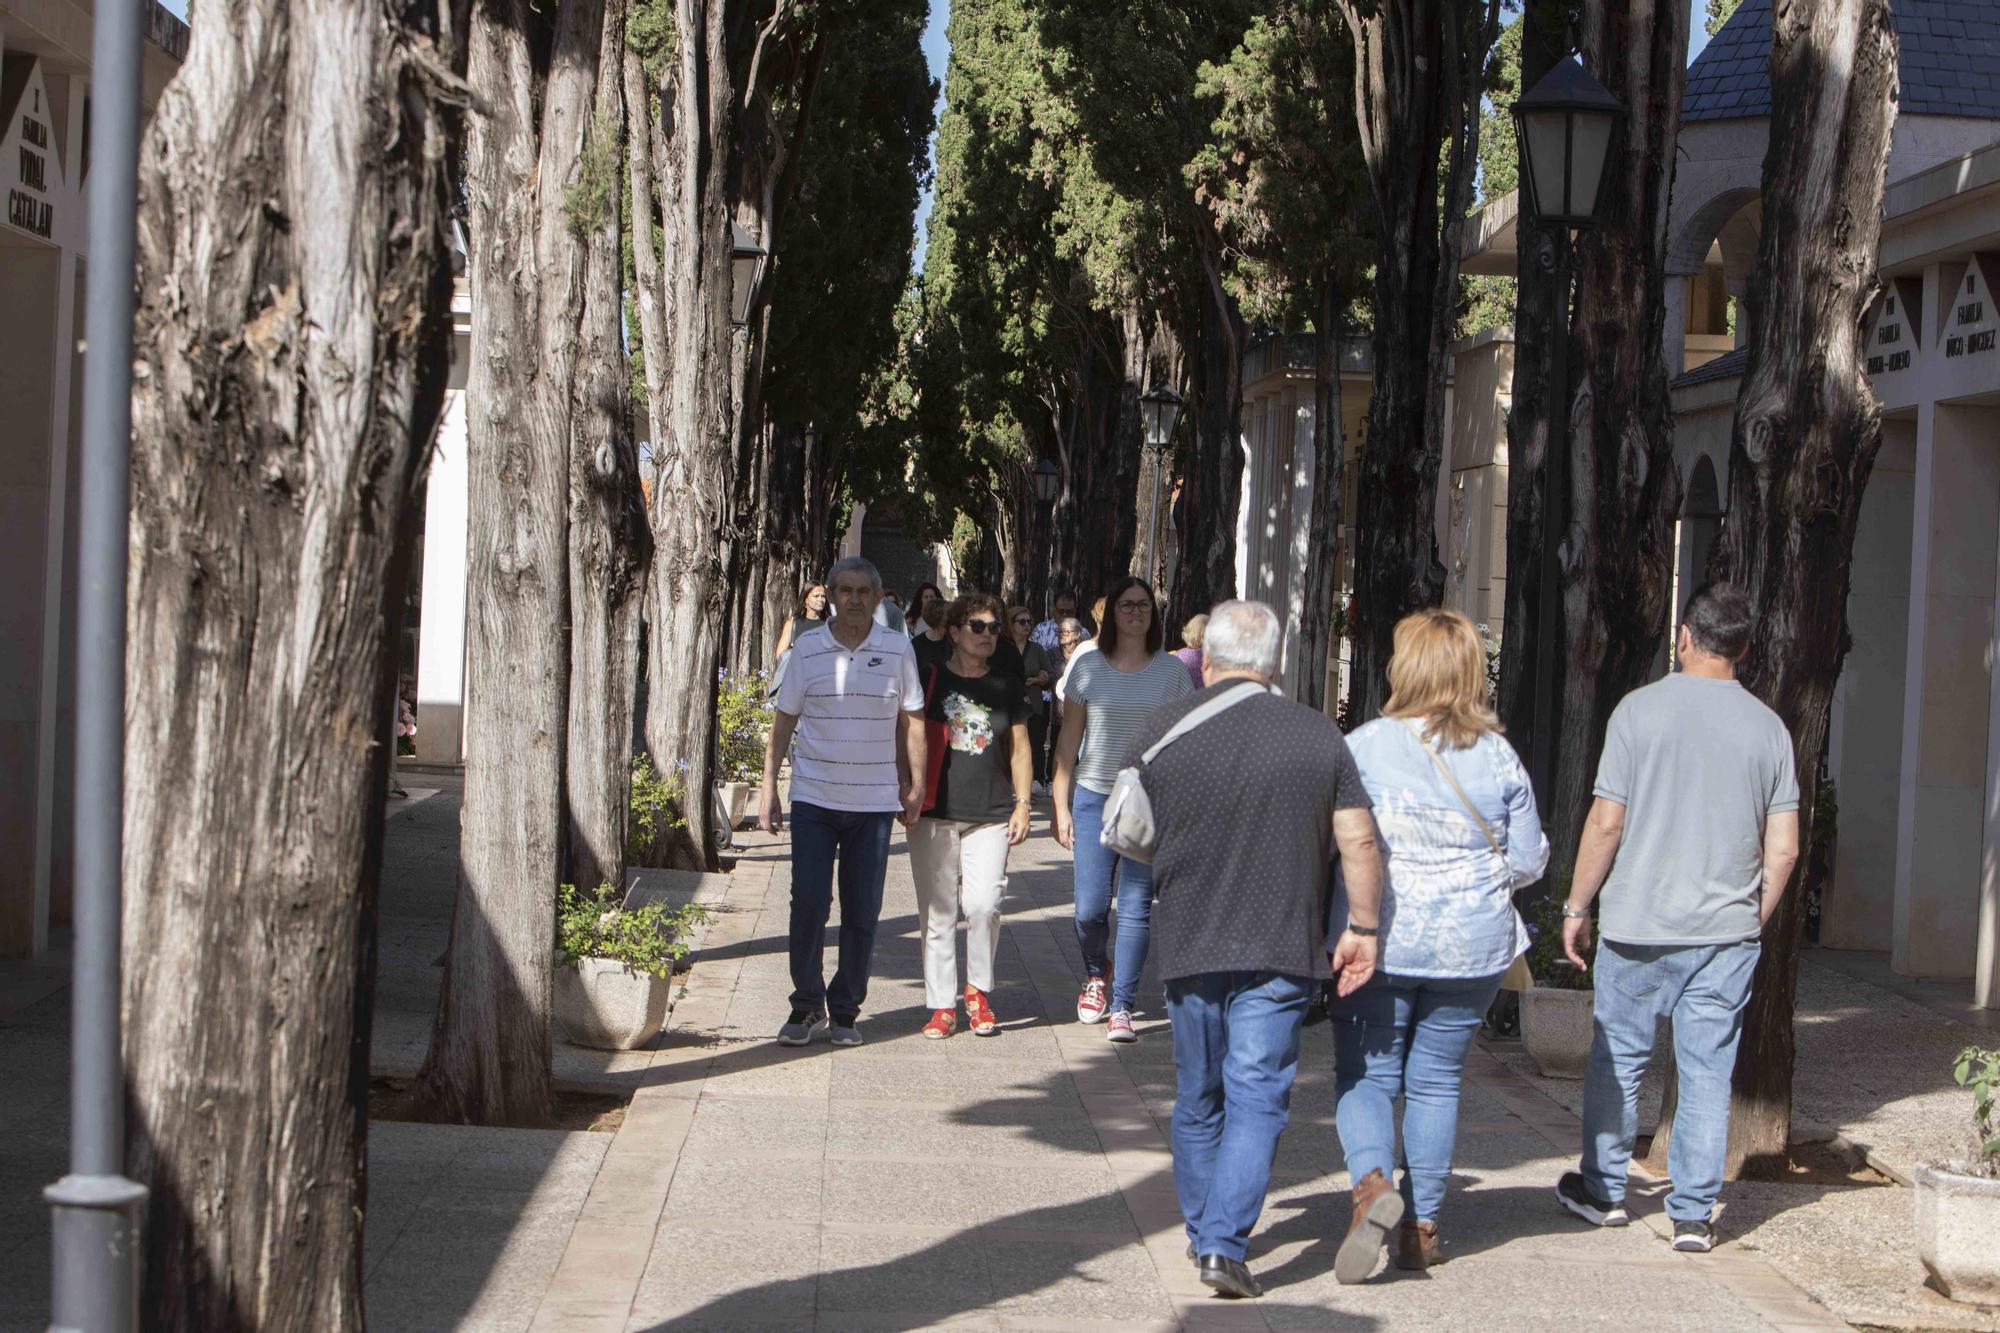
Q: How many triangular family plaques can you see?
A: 3